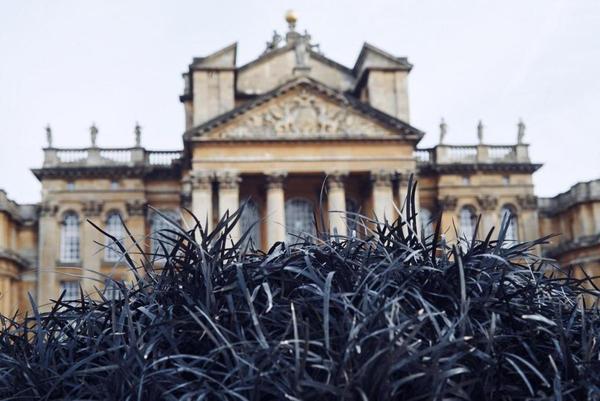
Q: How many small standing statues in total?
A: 6